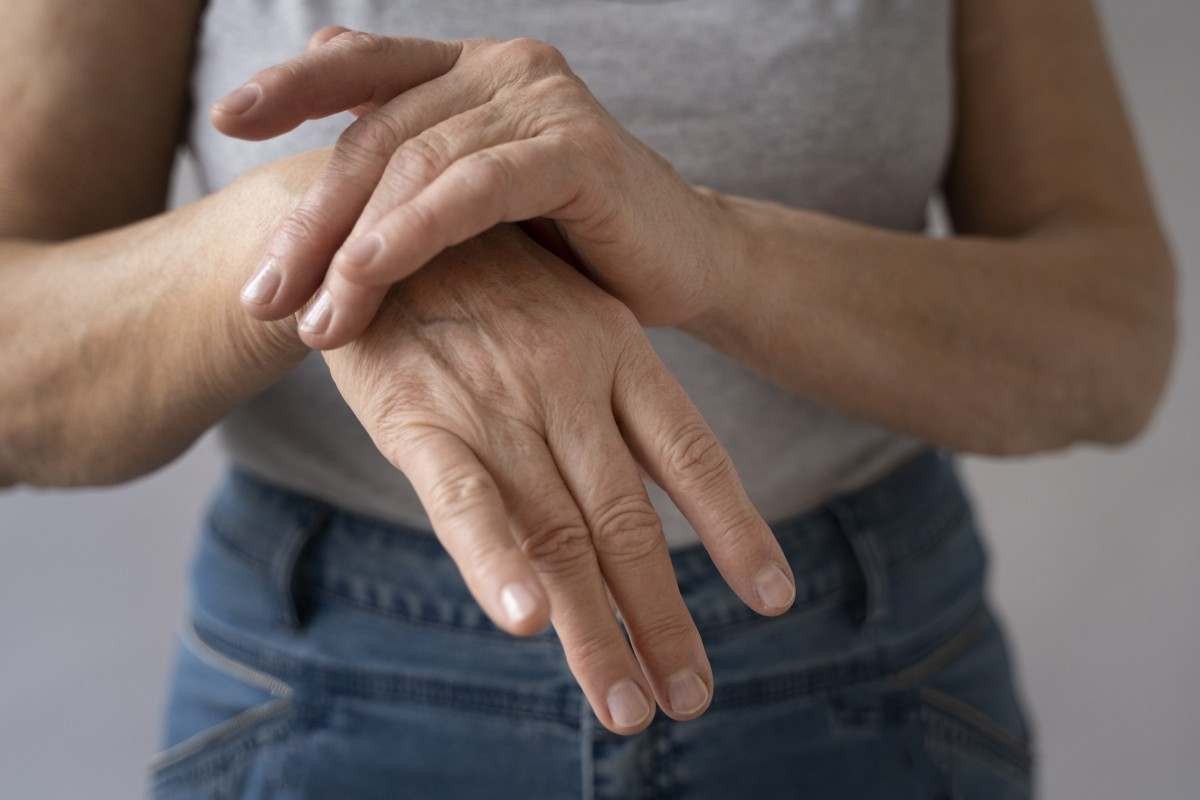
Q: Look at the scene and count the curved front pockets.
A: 2